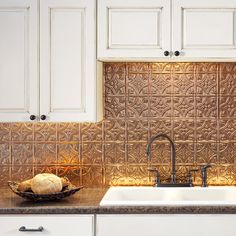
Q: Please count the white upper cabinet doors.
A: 4